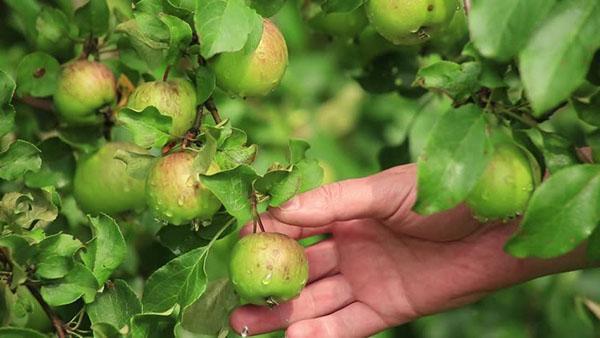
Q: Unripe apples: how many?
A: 8